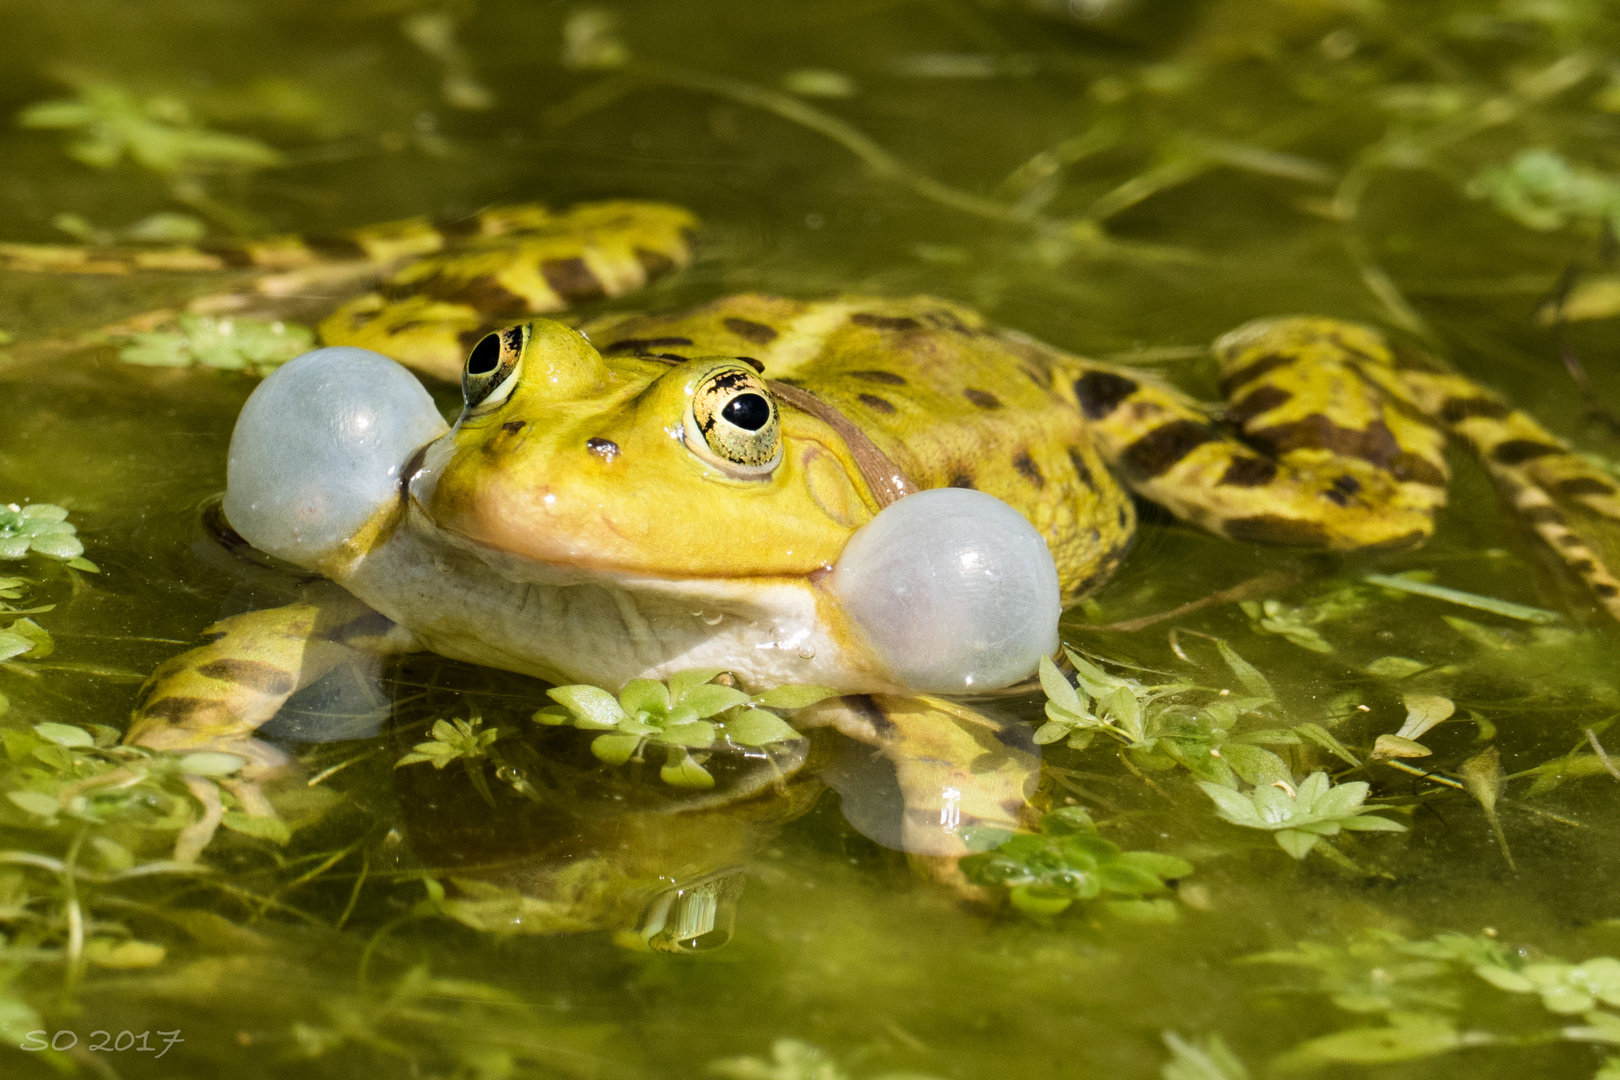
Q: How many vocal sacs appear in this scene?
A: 2